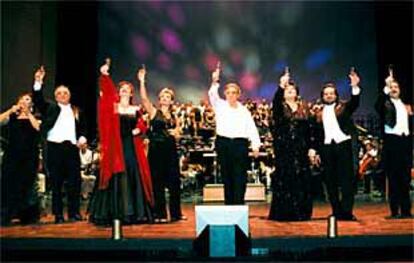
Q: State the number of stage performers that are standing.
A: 8